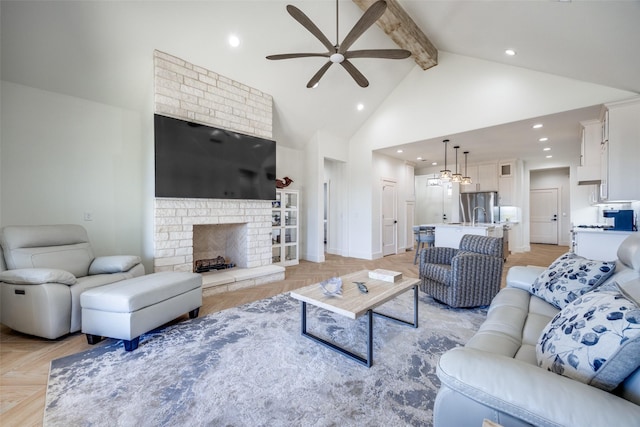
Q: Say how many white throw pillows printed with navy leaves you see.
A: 2